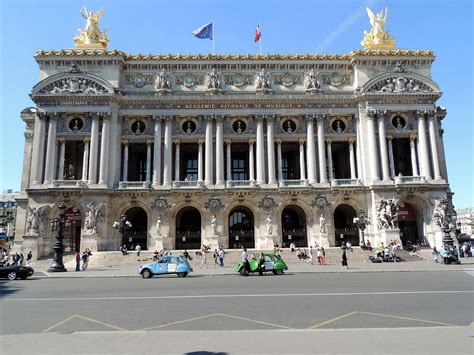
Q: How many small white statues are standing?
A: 4